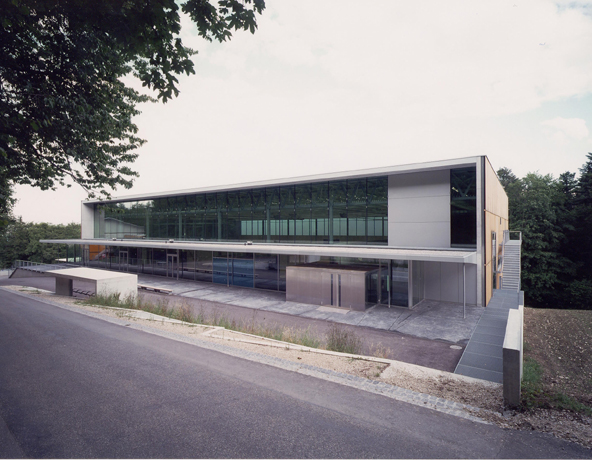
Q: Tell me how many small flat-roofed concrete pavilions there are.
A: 1